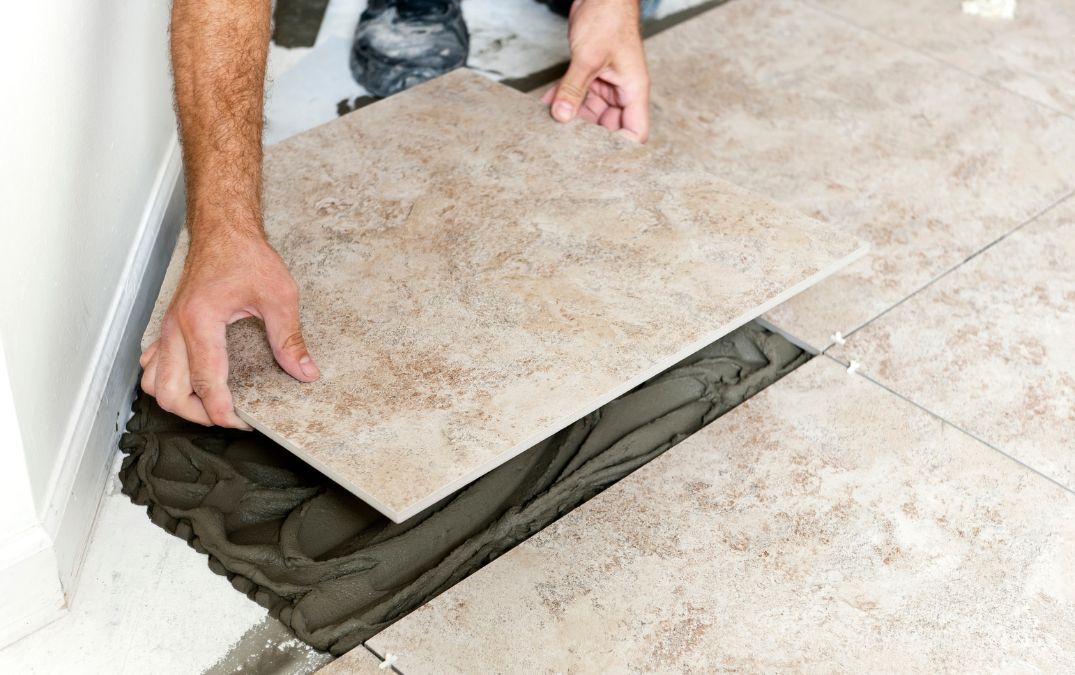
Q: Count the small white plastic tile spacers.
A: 3